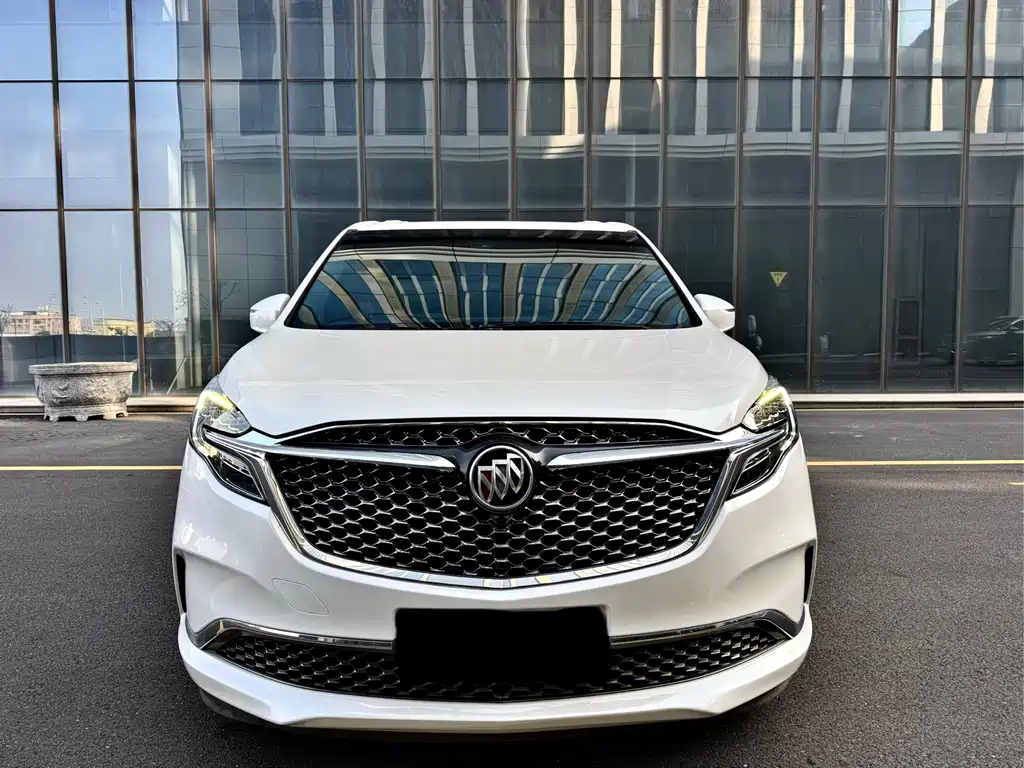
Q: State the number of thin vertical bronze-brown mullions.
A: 13